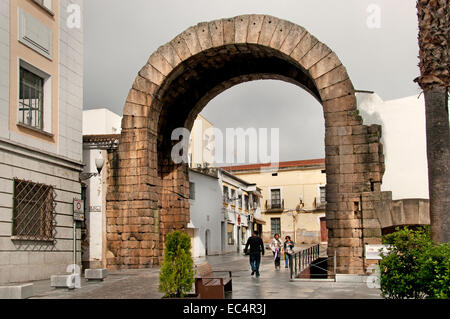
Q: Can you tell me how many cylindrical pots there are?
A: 0